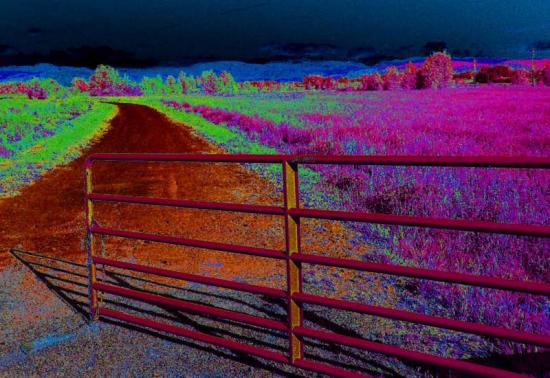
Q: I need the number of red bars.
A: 6